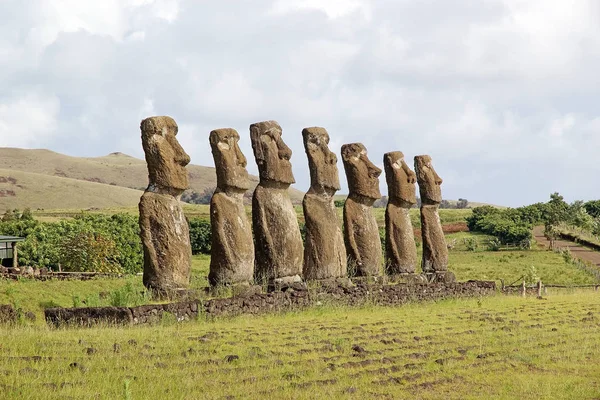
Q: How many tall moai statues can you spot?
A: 7